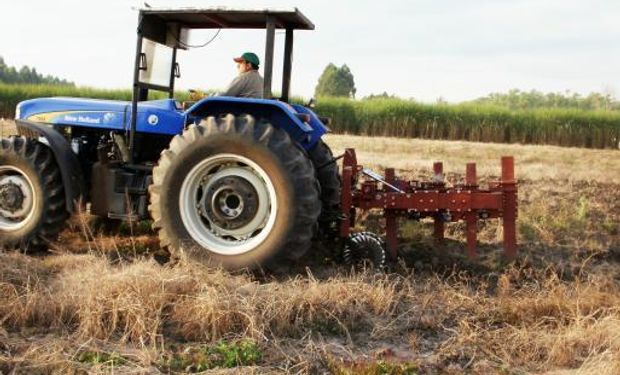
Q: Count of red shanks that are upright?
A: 4